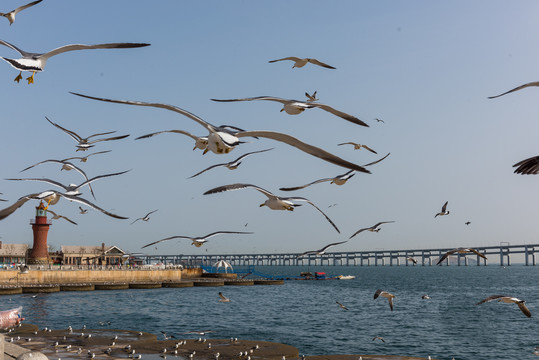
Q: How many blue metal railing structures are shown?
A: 1